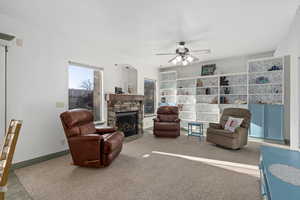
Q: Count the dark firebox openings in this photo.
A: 1